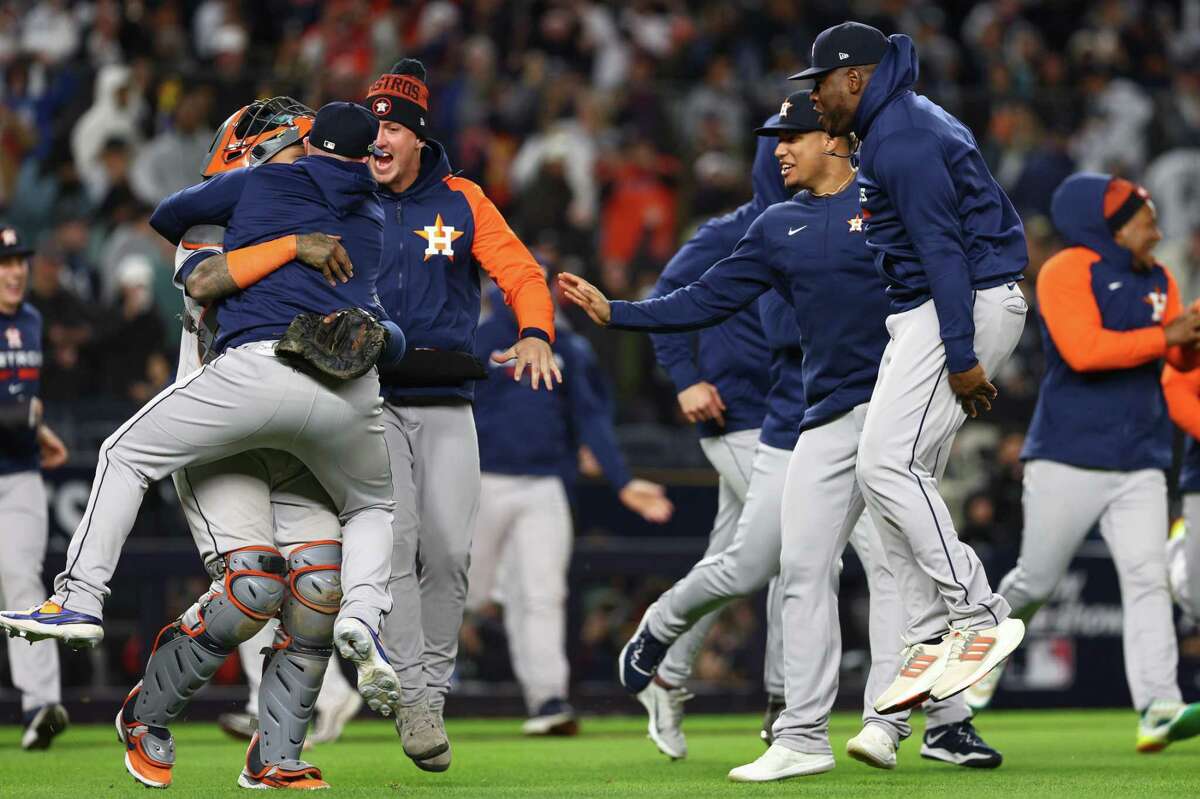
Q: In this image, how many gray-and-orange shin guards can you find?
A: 2